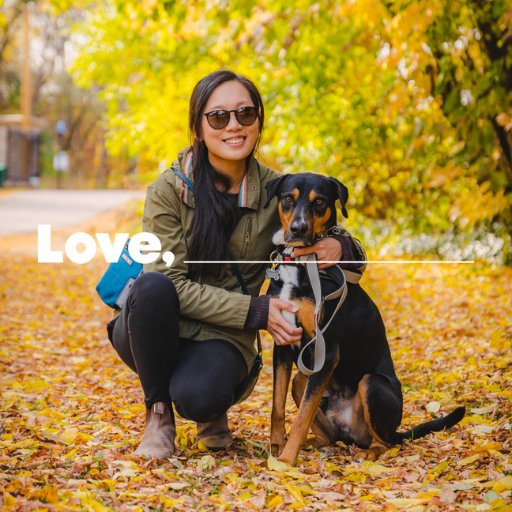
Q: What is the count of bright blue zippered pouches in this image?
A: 1